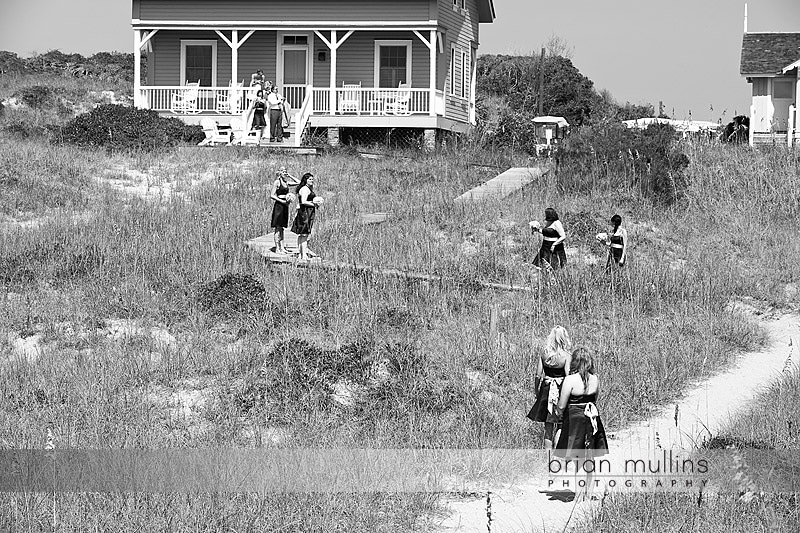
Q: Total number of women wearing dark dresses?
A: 7